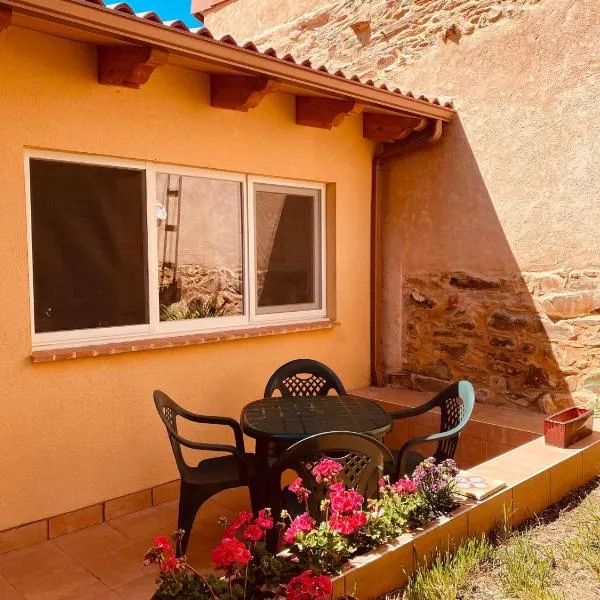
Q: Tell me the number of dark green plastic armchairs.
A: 4